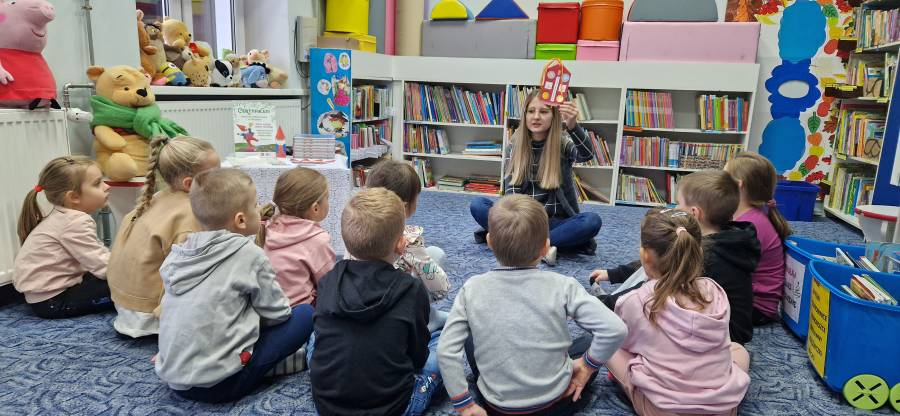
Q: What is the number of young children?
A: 10